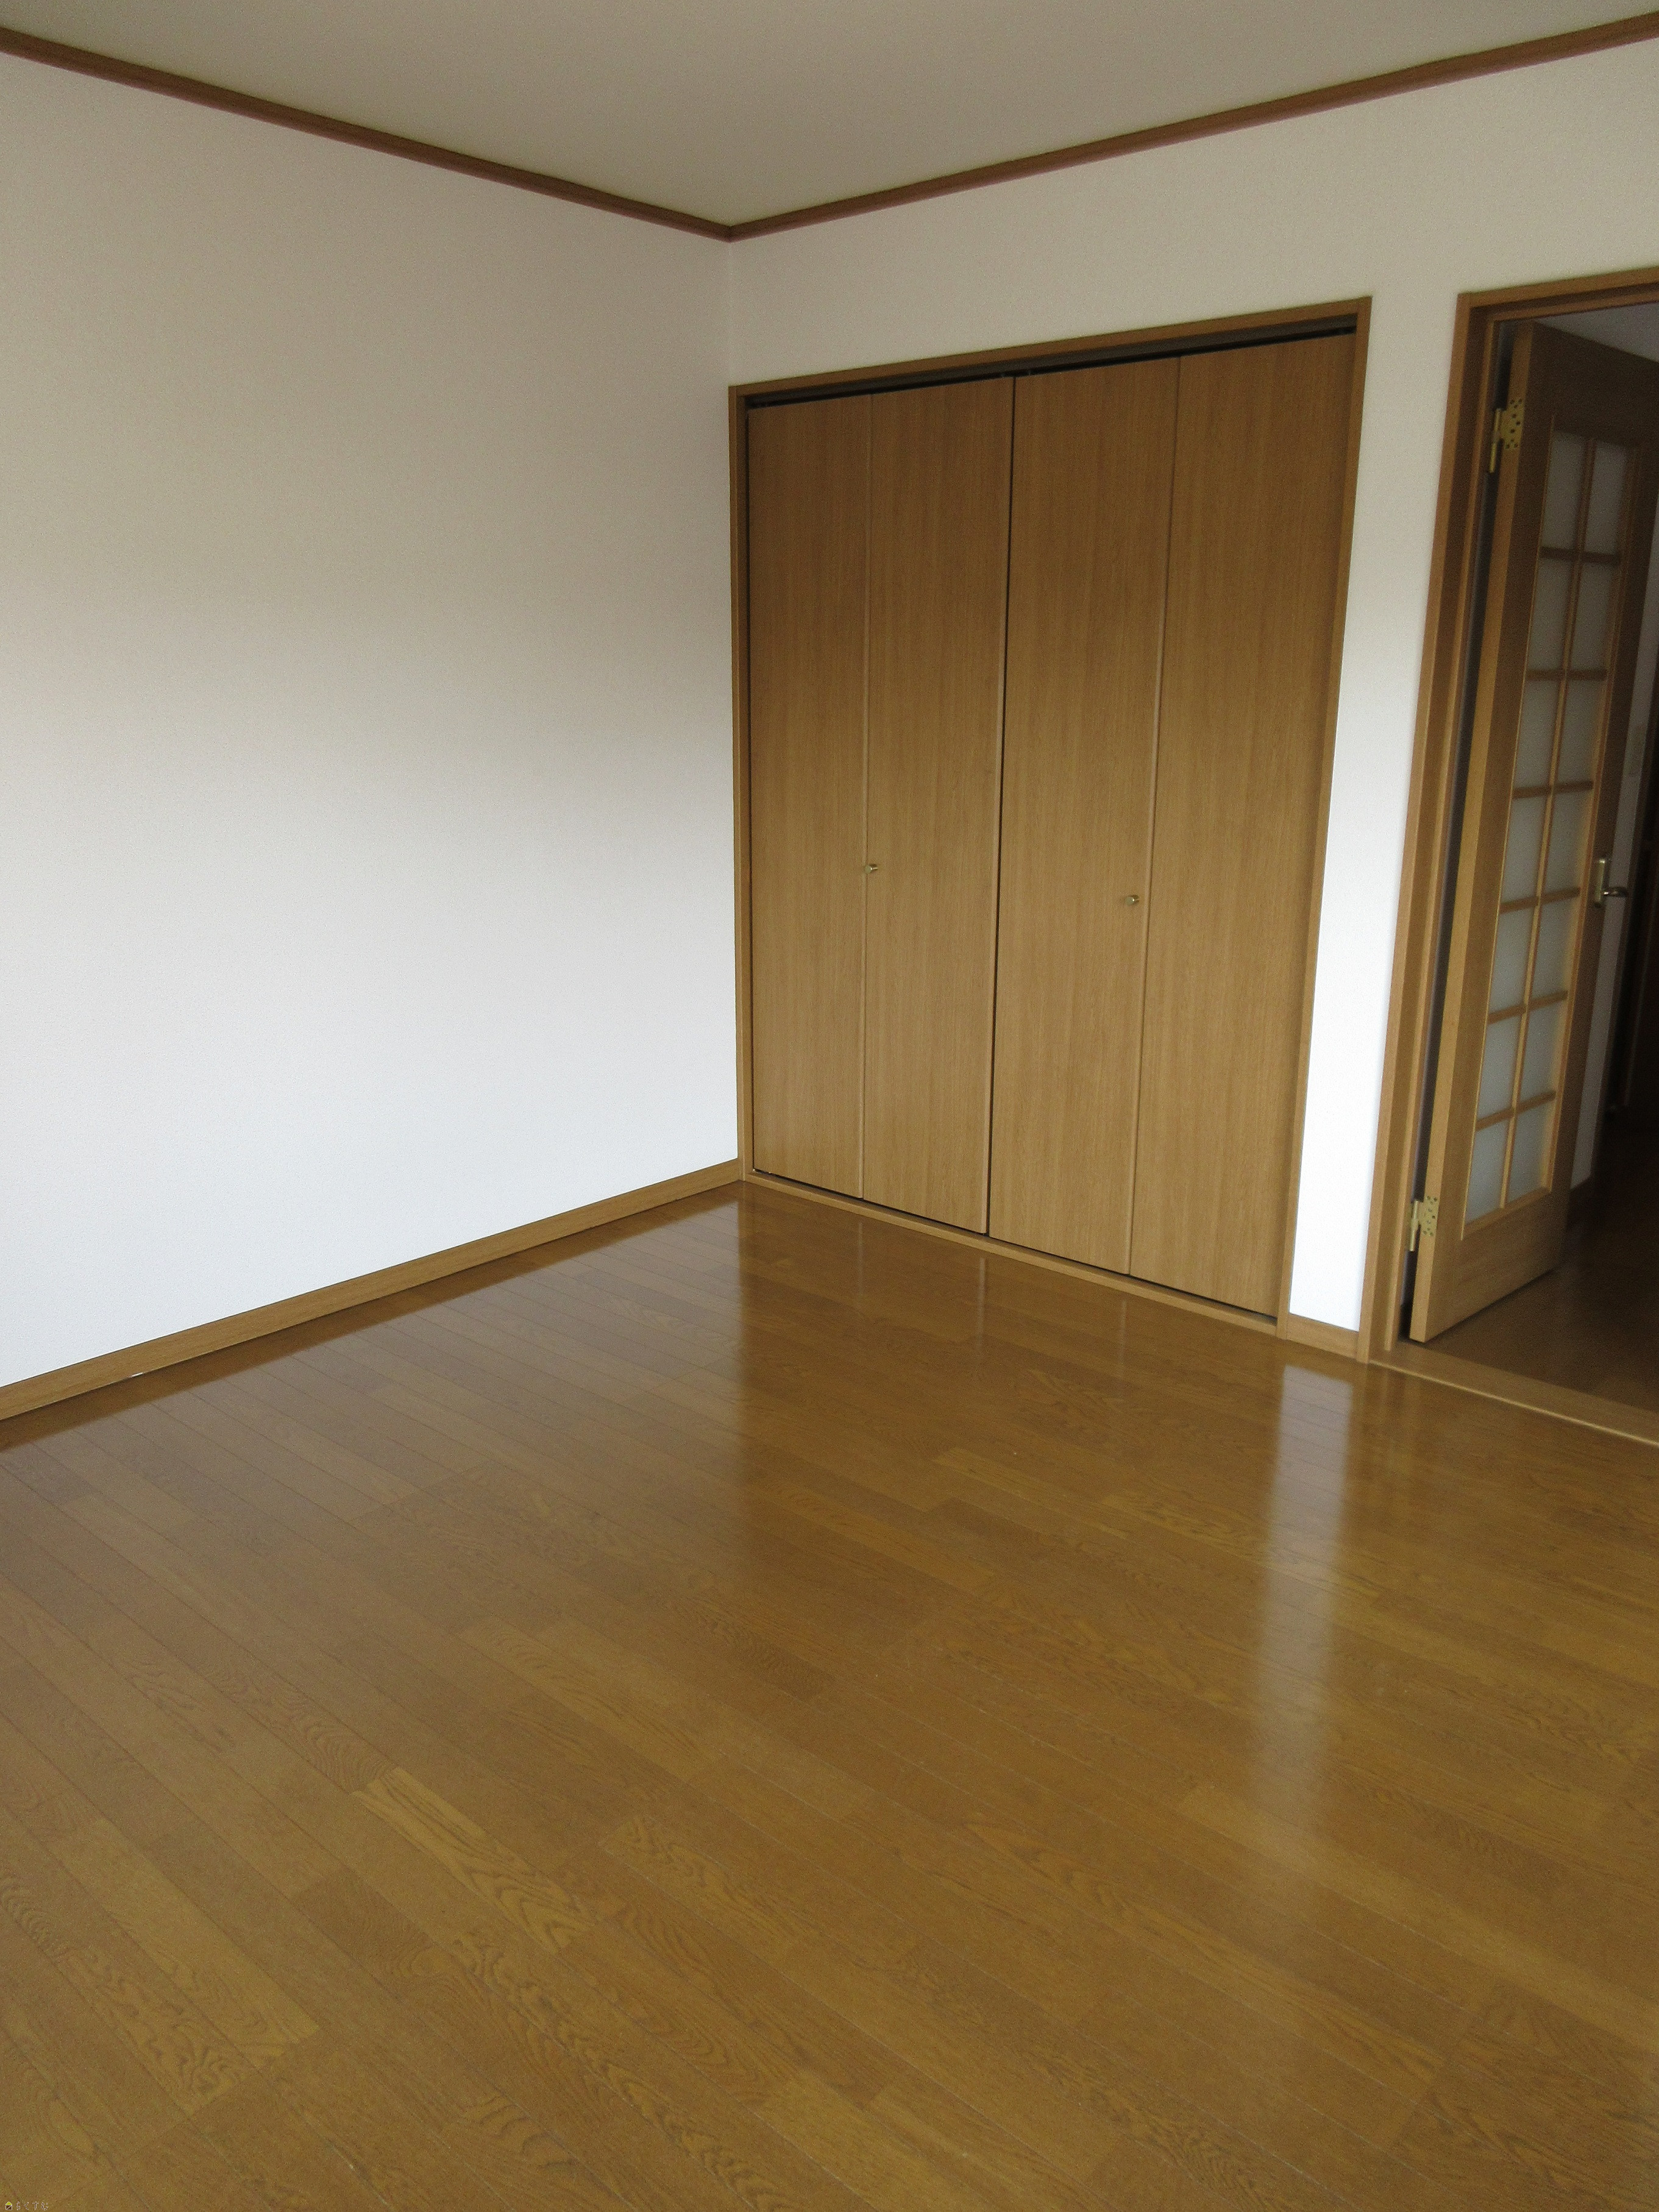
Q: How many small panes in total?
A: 14